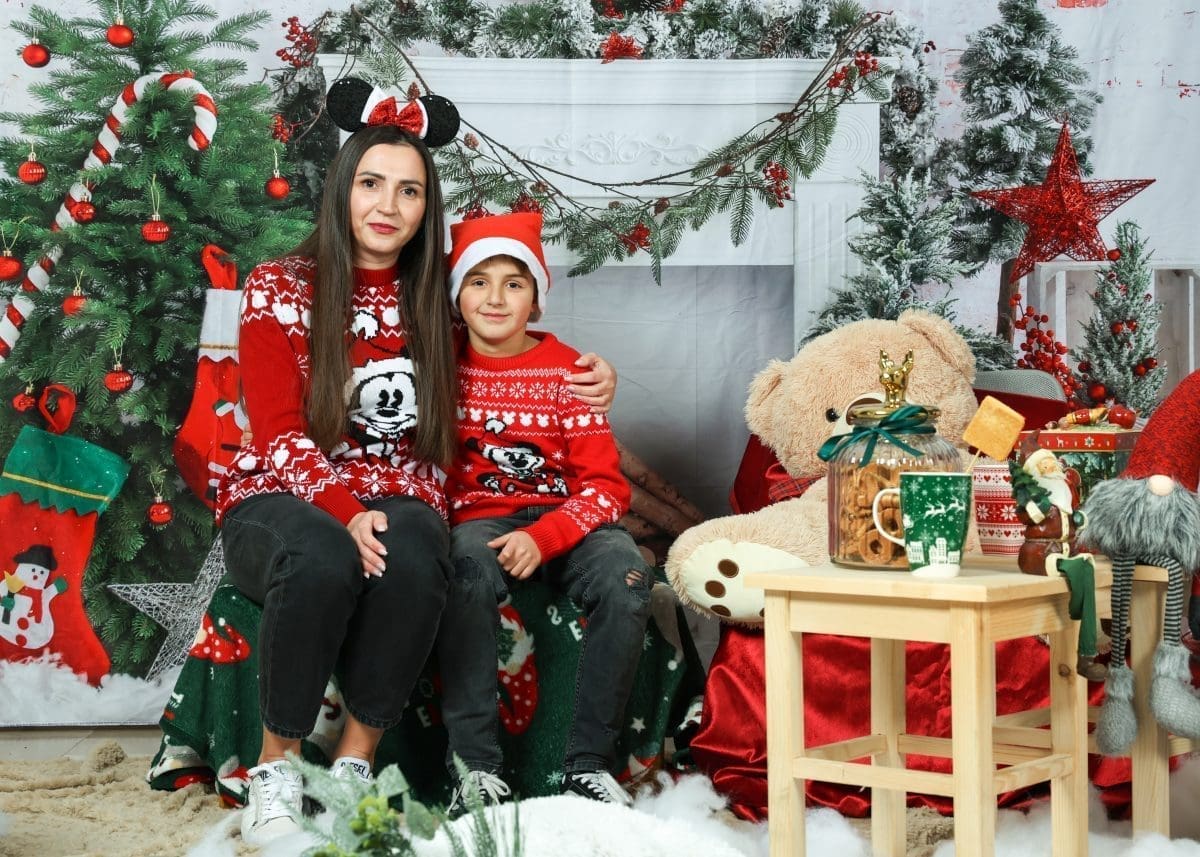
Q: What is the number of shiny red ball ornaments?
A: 11